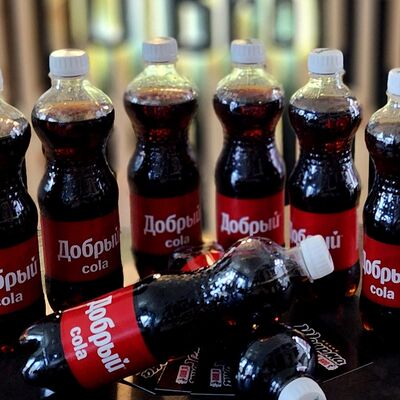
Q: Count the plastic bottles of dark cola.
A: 8